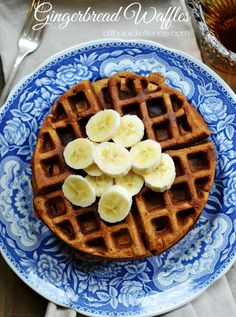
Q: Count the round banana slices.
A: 11